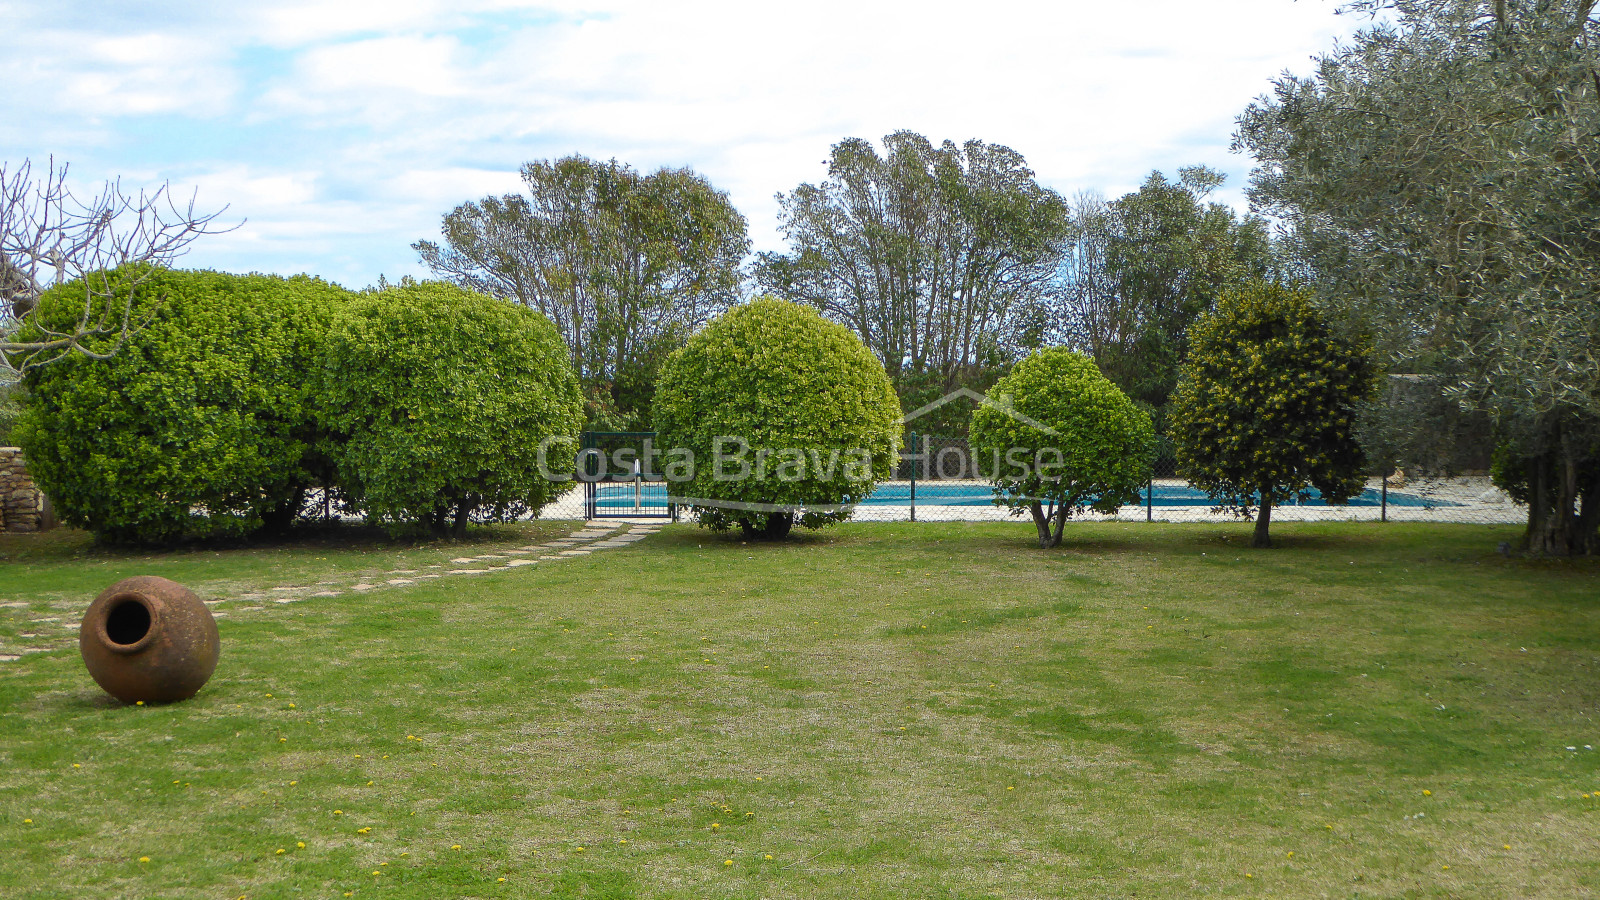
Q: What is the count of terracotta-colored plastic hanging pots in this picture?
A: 0